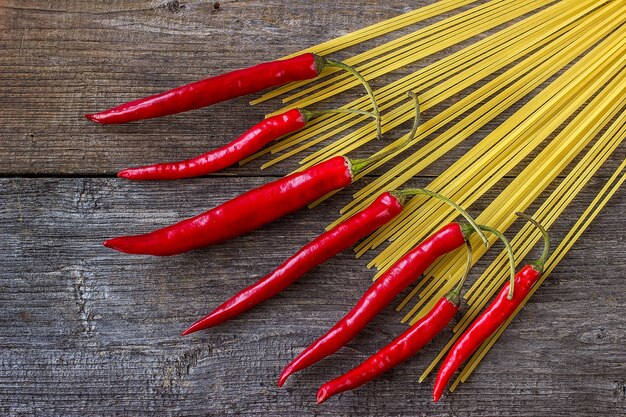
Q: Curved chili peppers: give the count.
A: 7